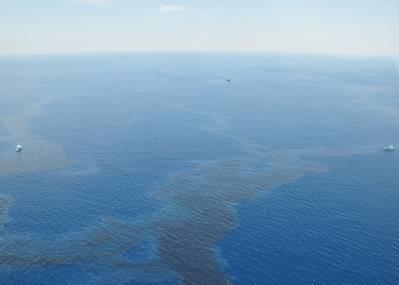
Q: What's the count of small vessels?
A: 3